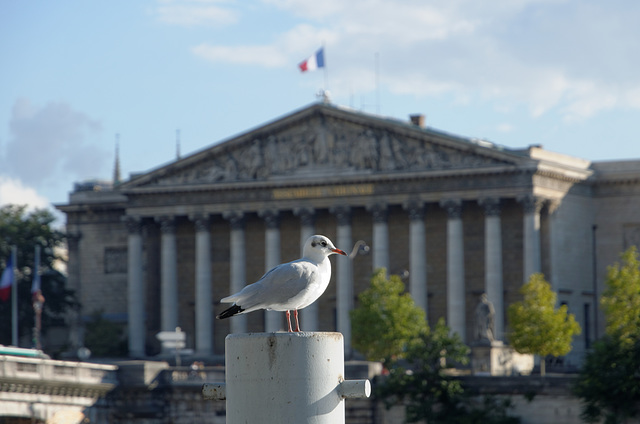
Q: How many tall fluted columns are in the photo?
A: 12